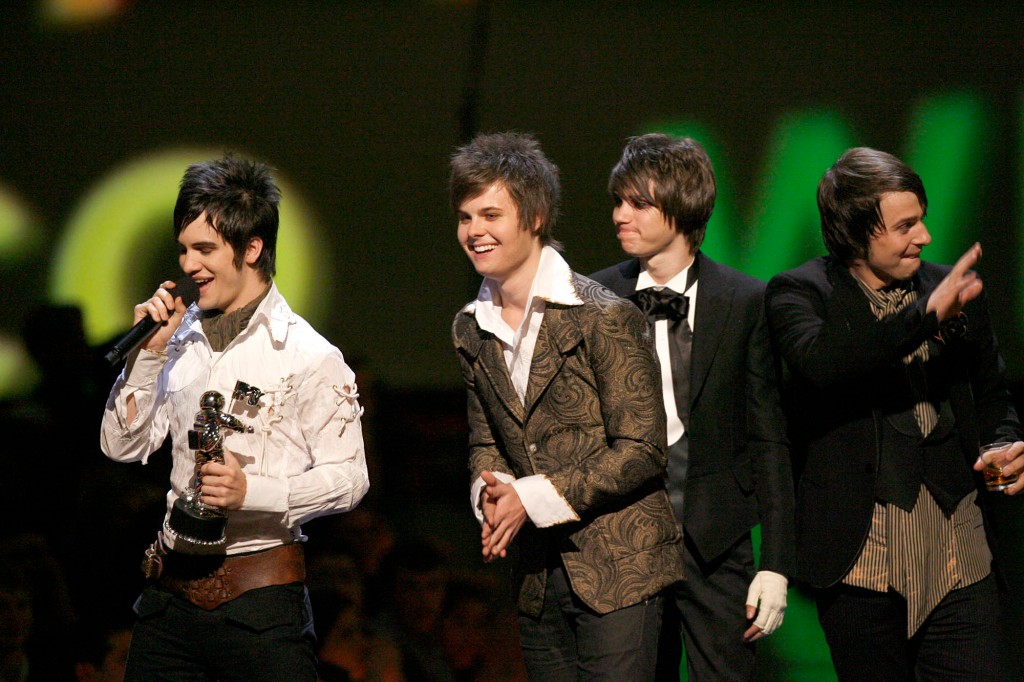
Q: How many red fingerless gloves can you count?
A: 0